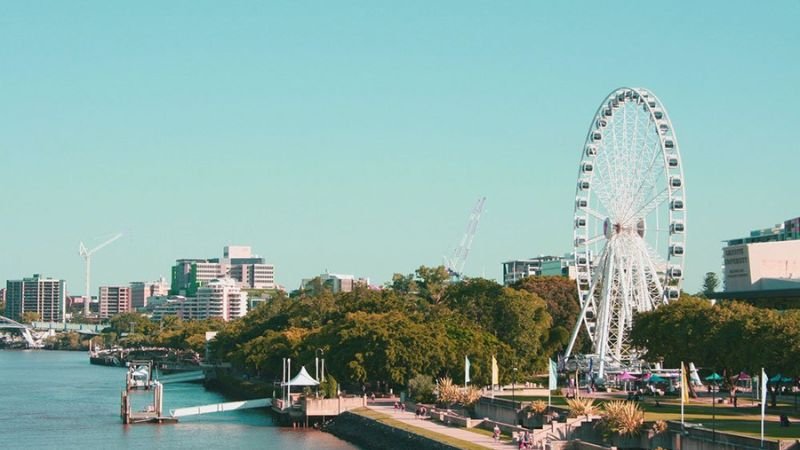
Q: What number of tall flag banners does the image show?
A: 5